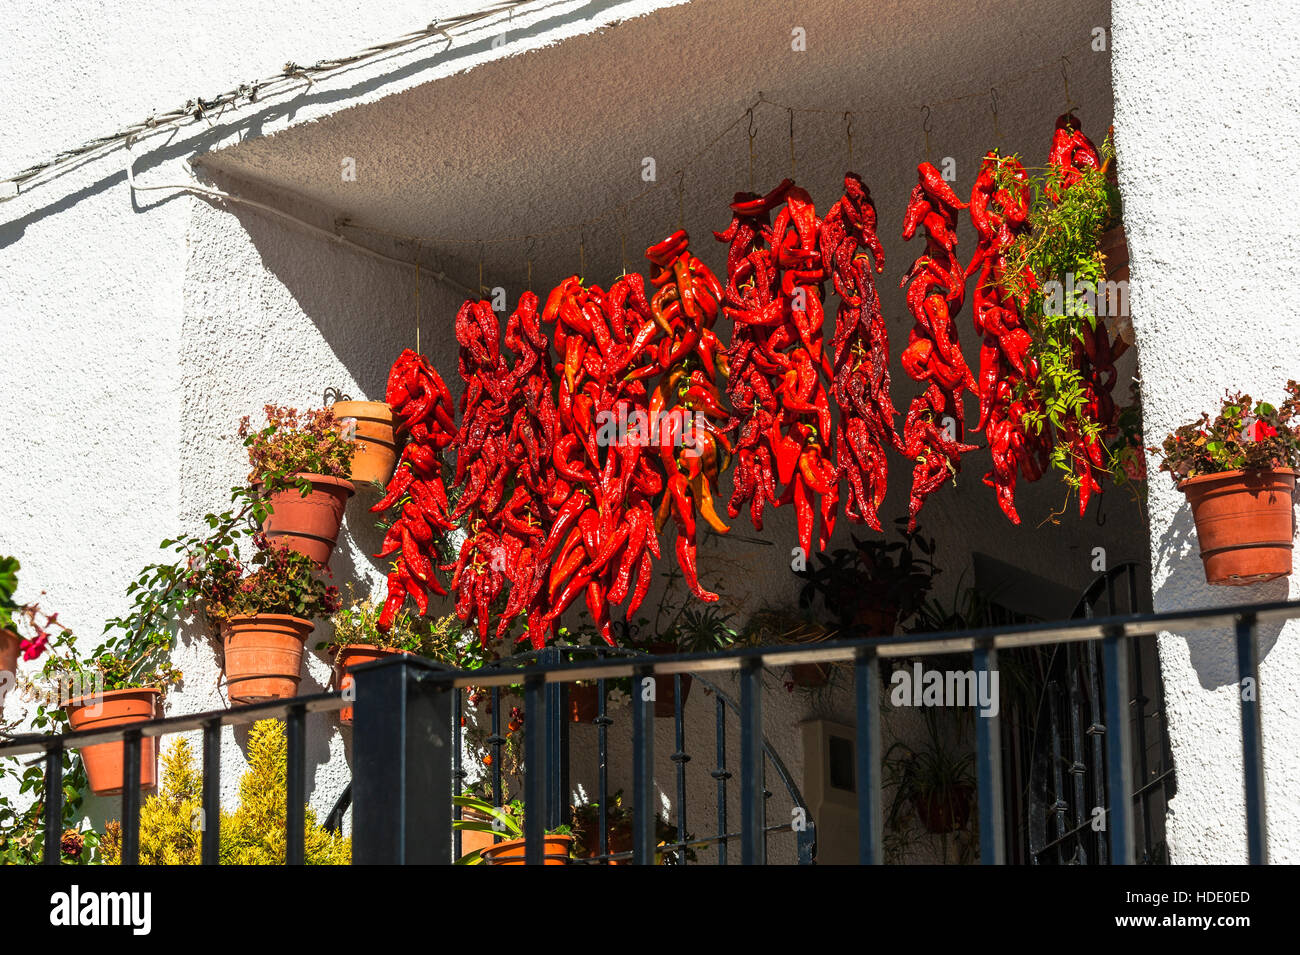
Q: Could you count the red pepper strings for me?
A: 12